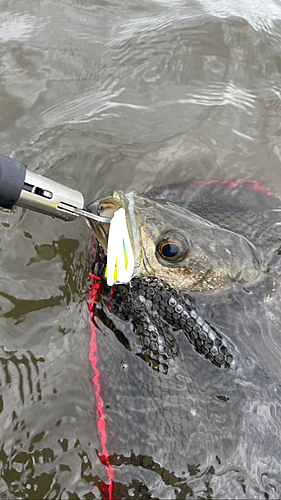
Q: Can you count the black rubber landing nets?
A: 1